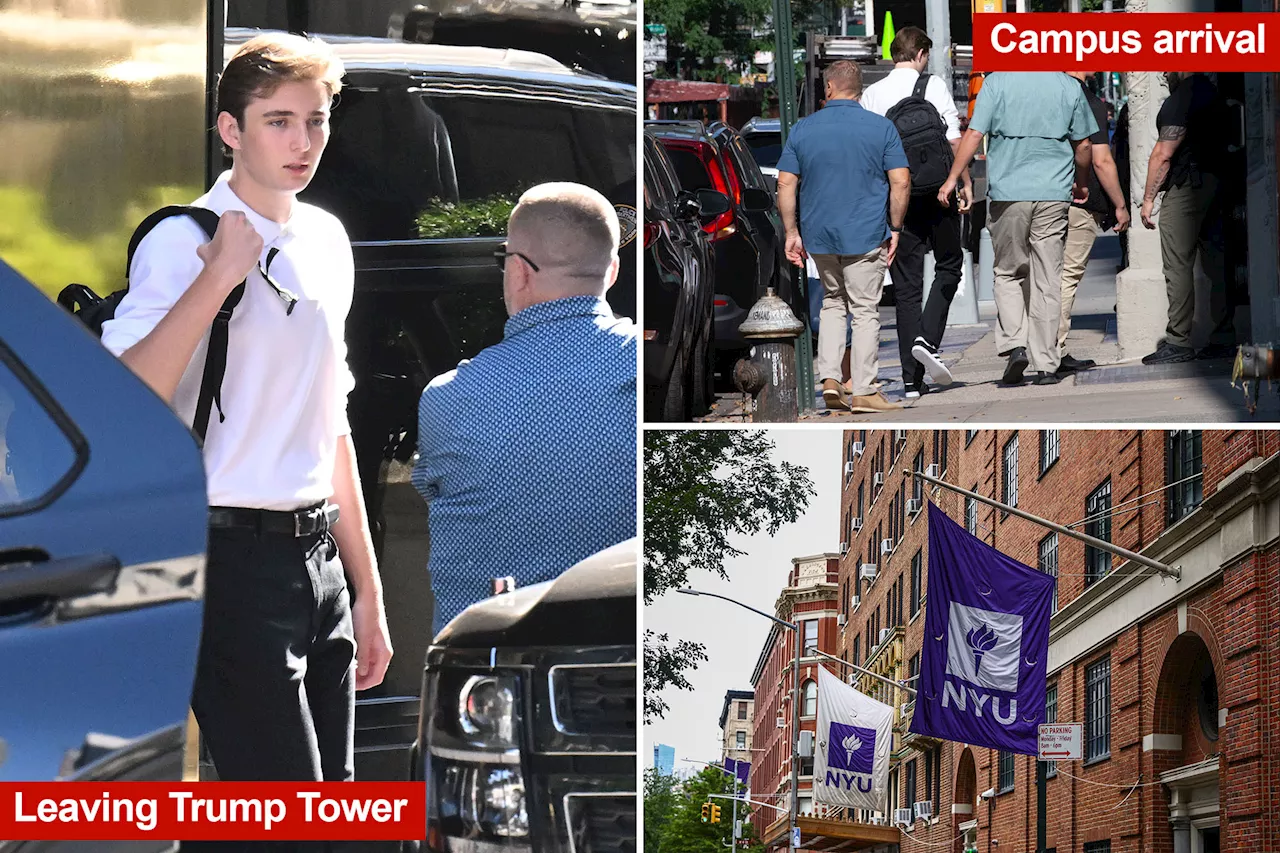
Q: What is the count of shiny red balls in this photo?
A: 0